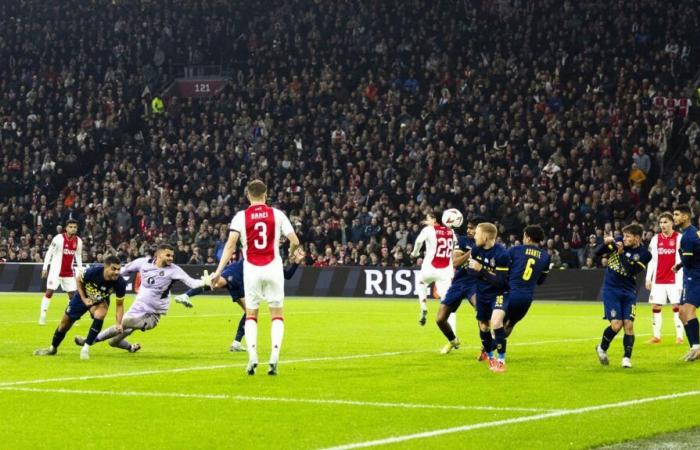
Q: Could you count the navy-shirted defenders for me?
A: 7